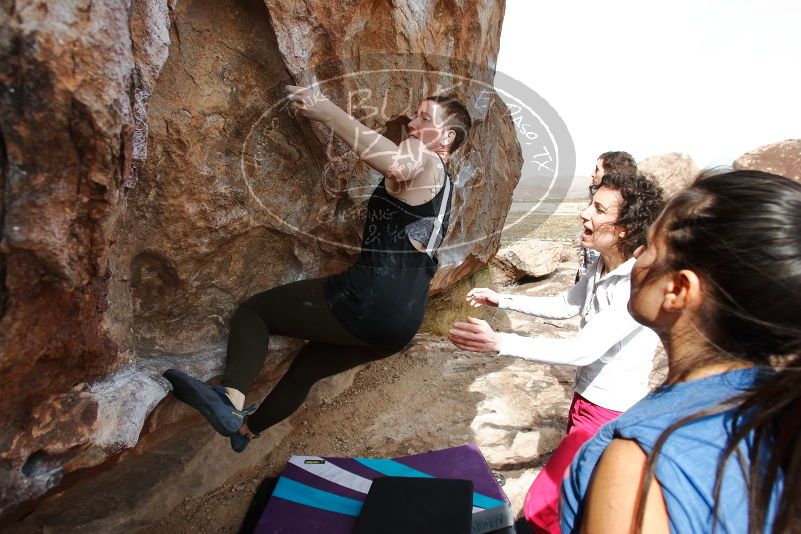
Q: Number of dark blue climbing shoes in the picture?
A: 2